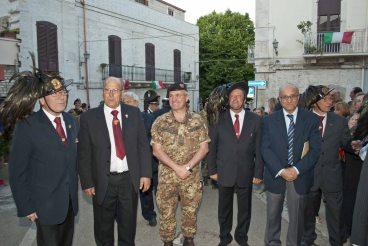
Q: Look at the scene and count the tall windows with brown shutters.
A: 4